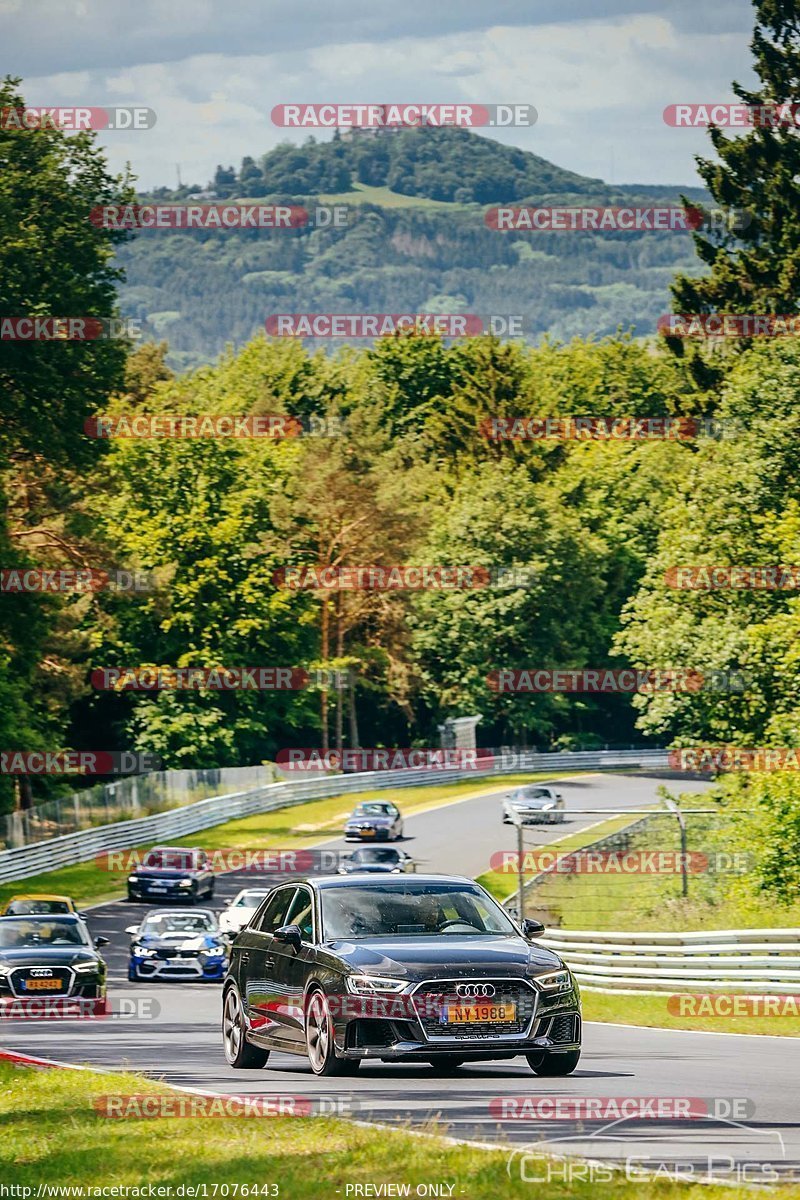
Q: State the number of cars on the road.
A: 9